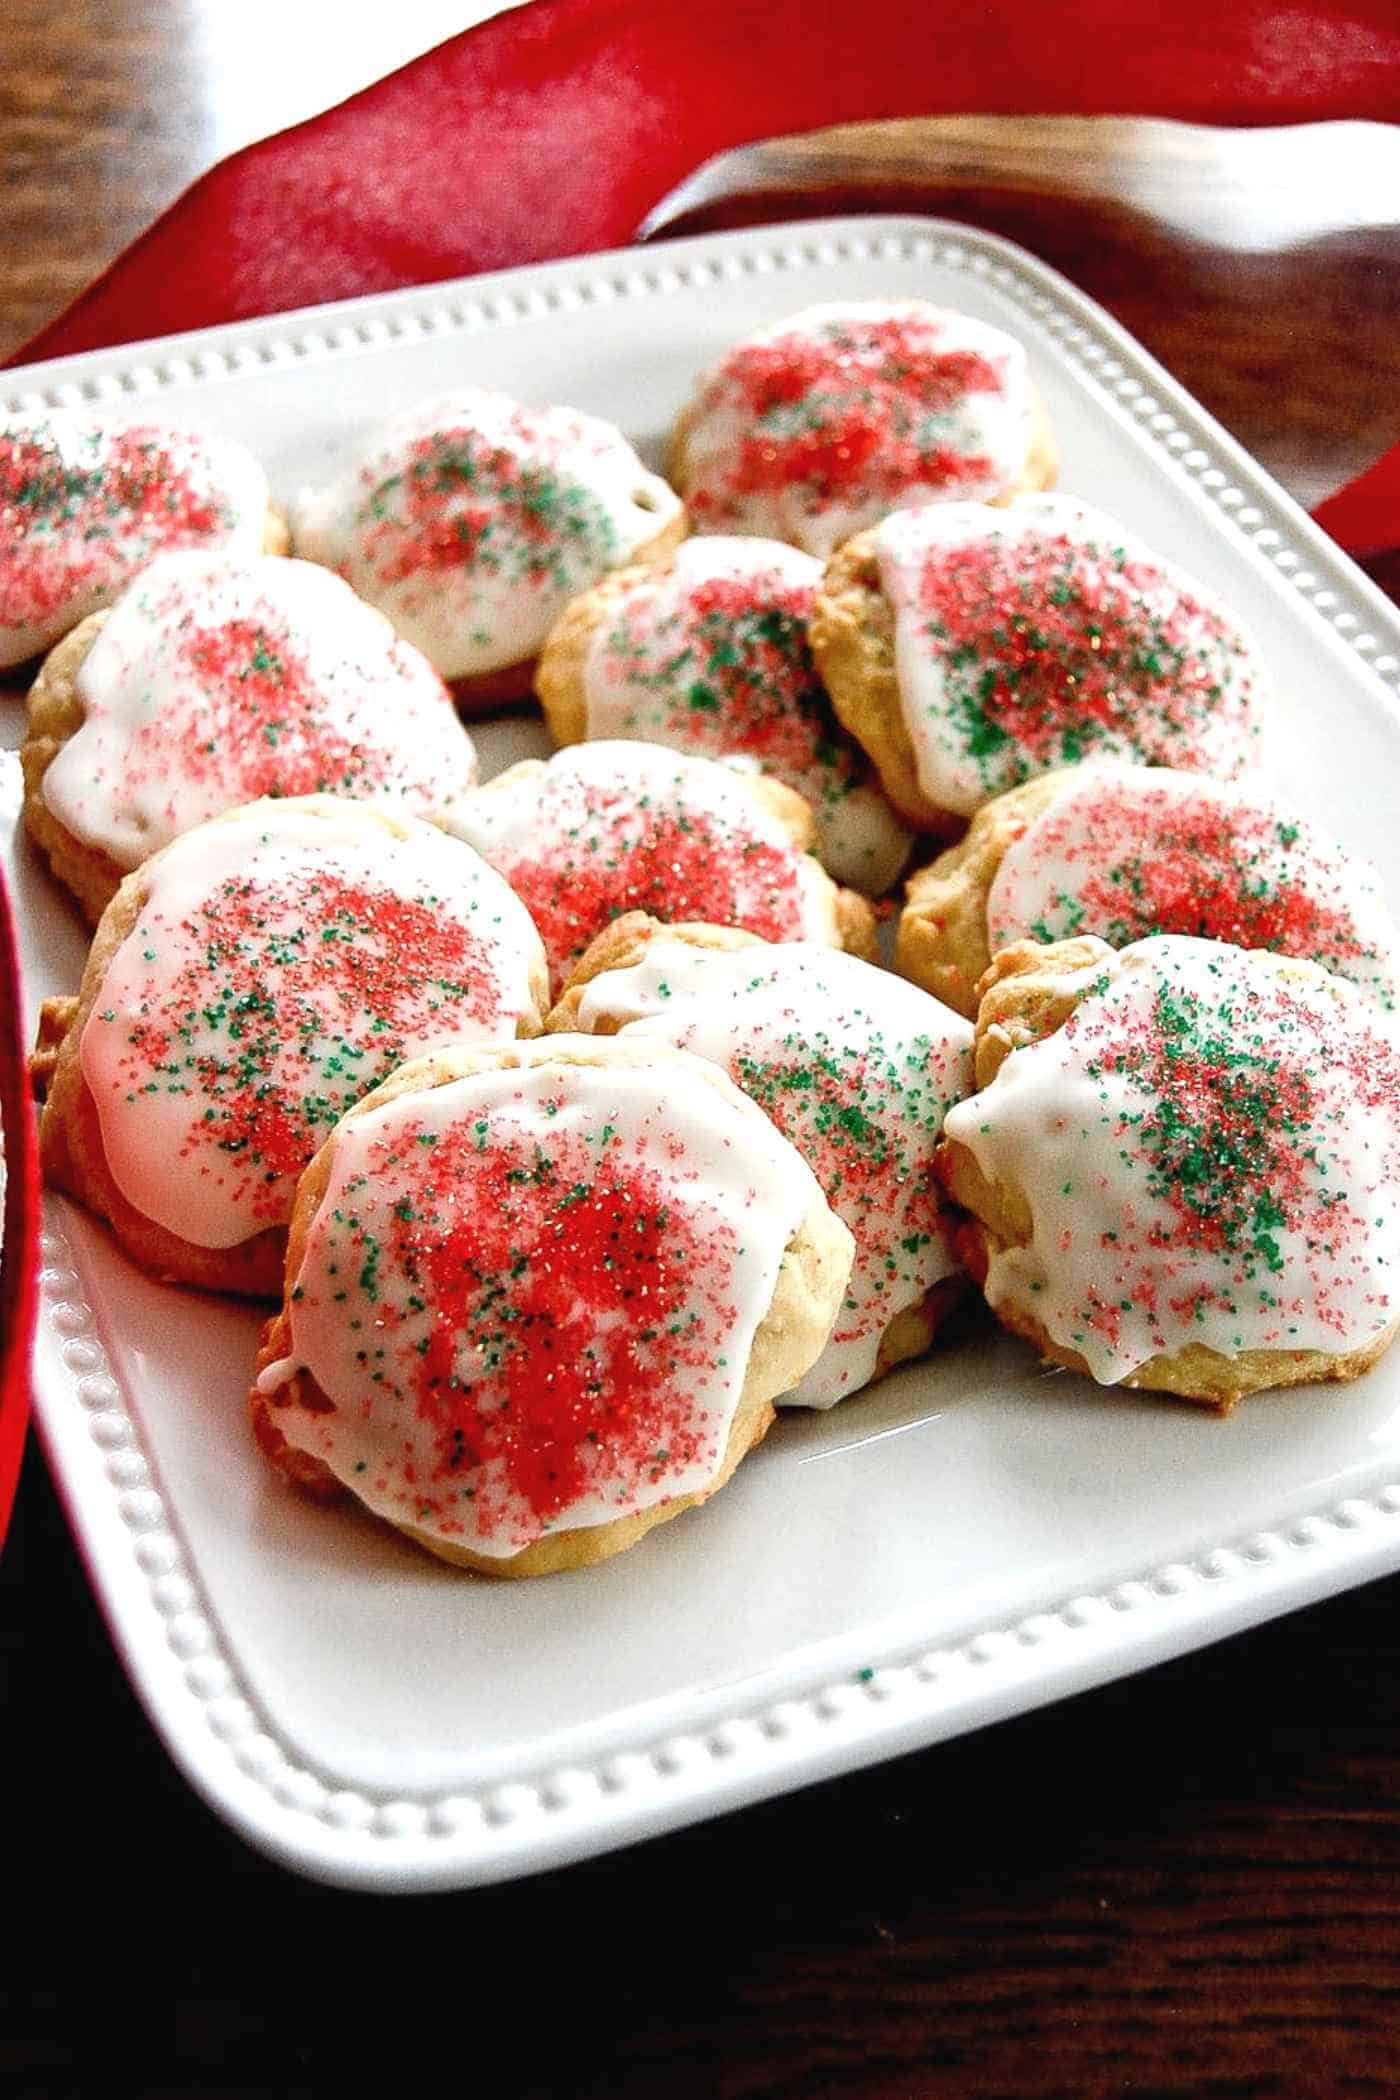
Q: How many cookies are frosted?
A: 12